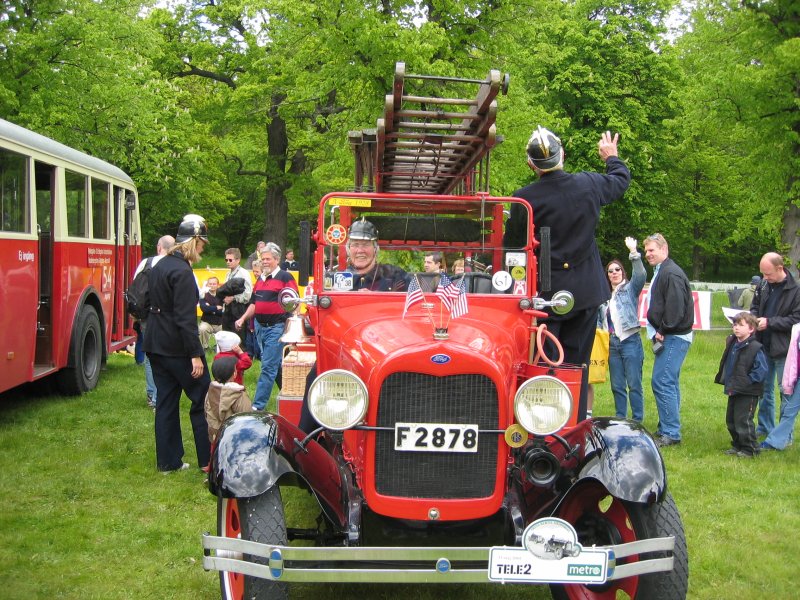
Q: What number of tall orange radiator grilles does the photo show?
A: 0